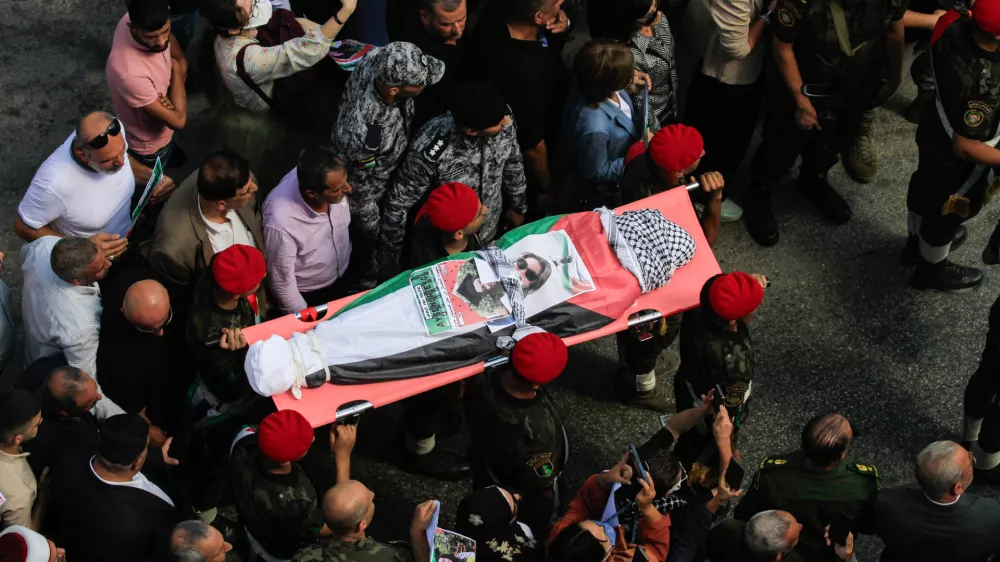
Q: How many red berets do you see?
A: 7